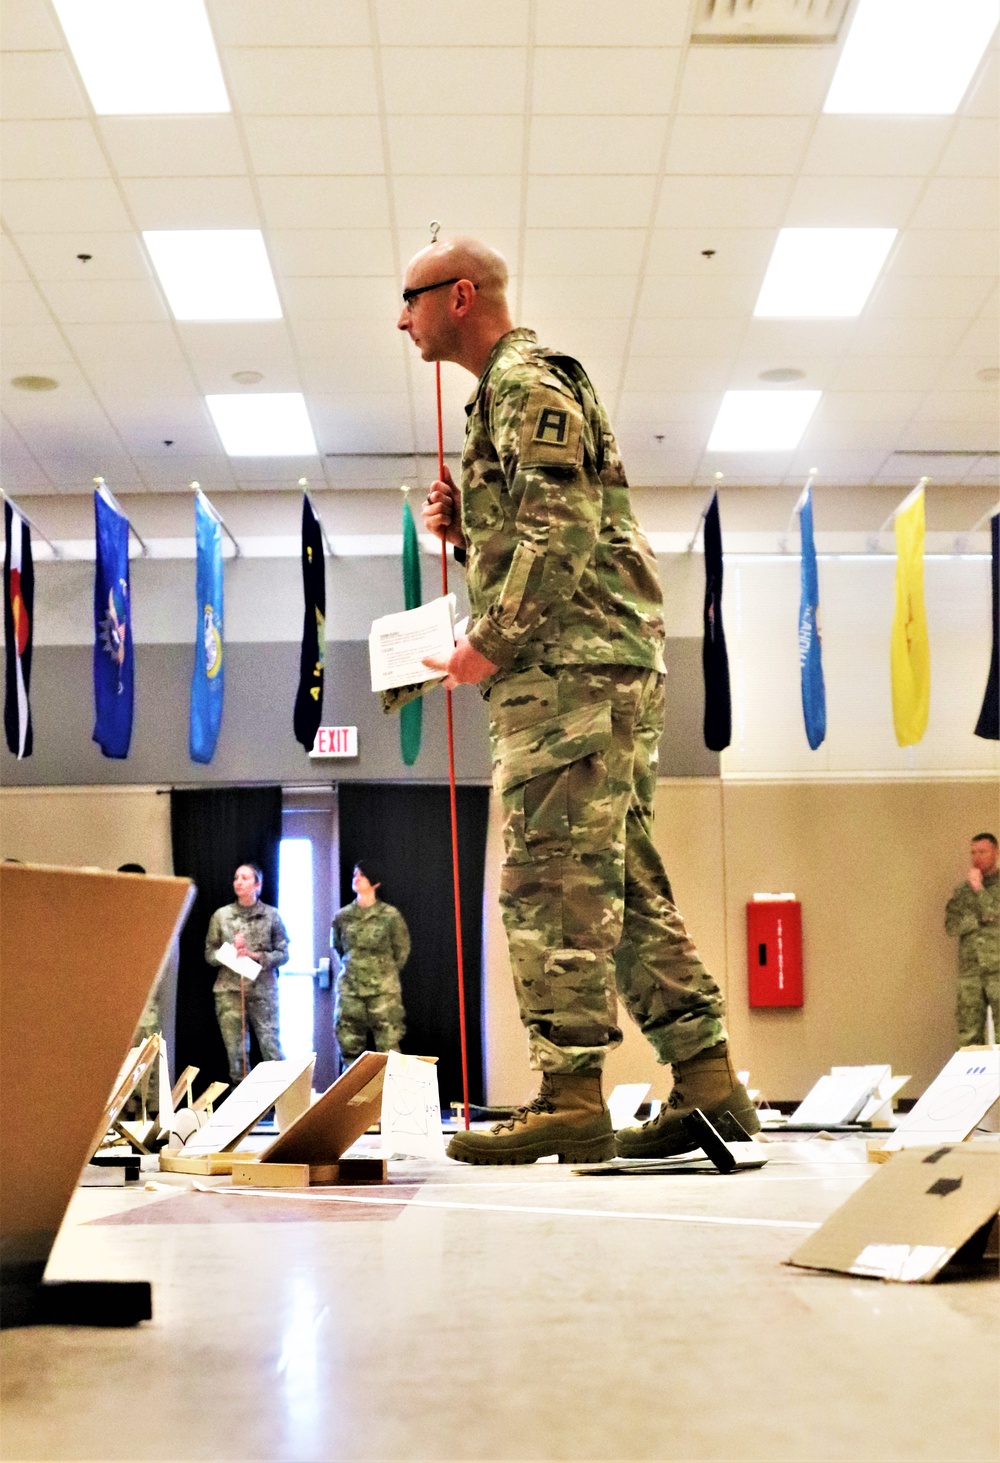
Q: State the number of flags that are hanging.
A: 9